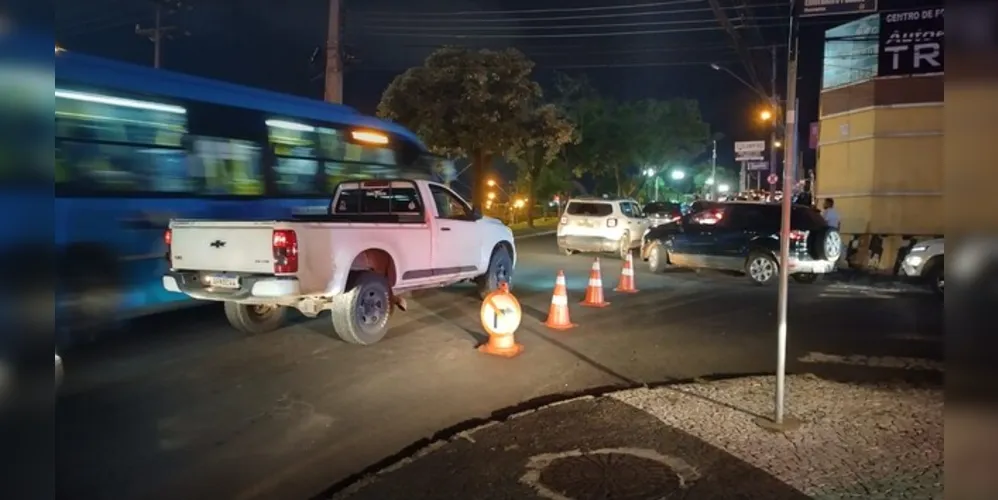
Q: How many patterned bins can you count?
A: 0